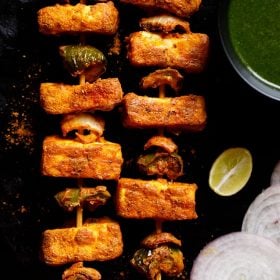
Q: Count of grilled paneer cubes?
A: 8